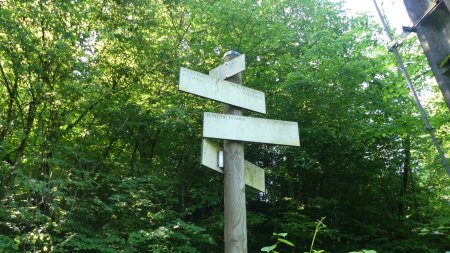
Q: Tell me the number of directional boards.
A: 4